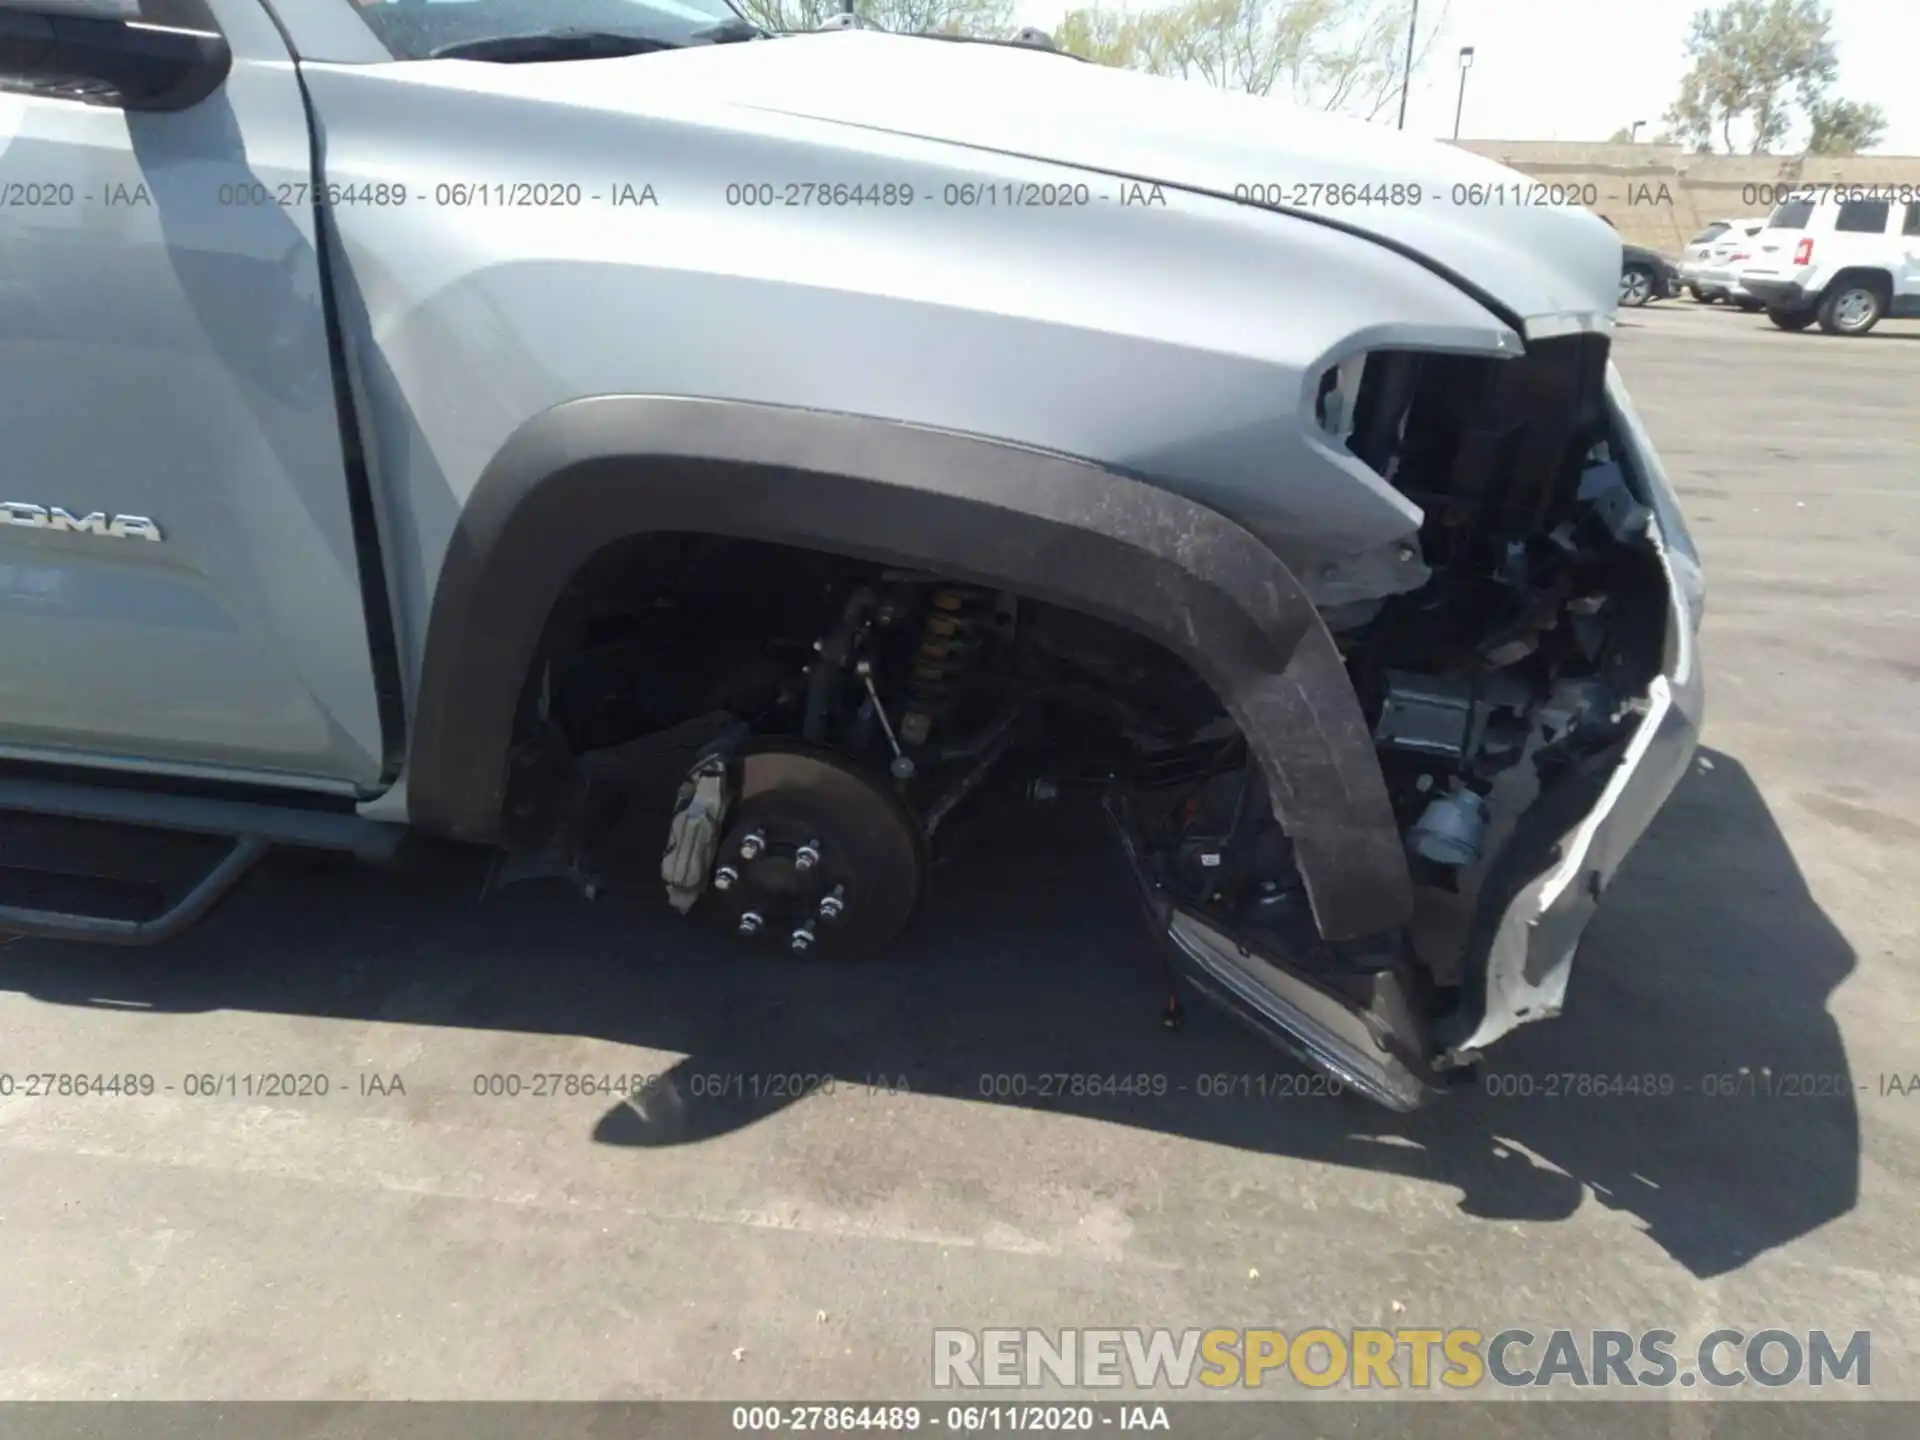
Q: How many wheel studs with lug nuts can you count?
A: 6